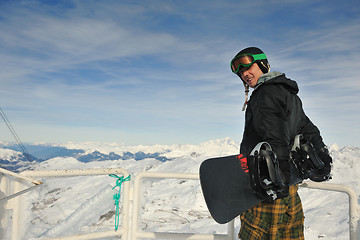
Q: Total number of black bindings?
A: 2